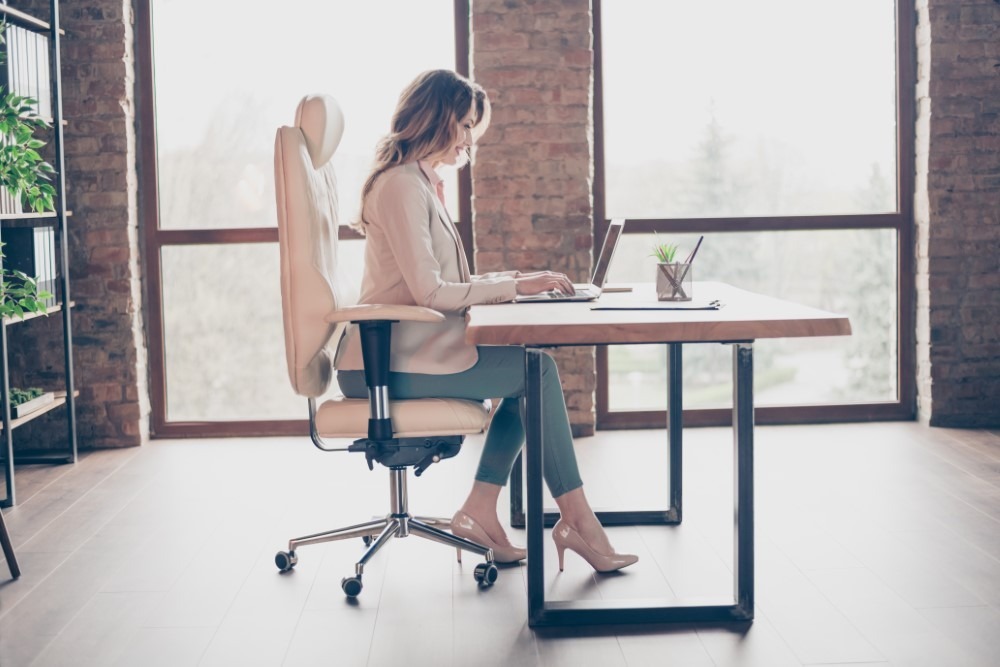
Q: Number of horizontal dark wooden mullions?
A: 2